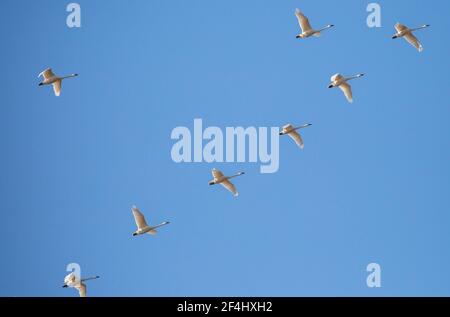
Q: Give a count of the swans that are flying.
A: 8